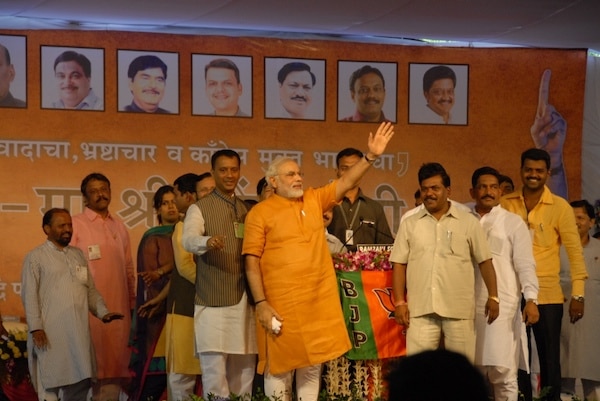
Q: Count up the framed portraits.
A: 7